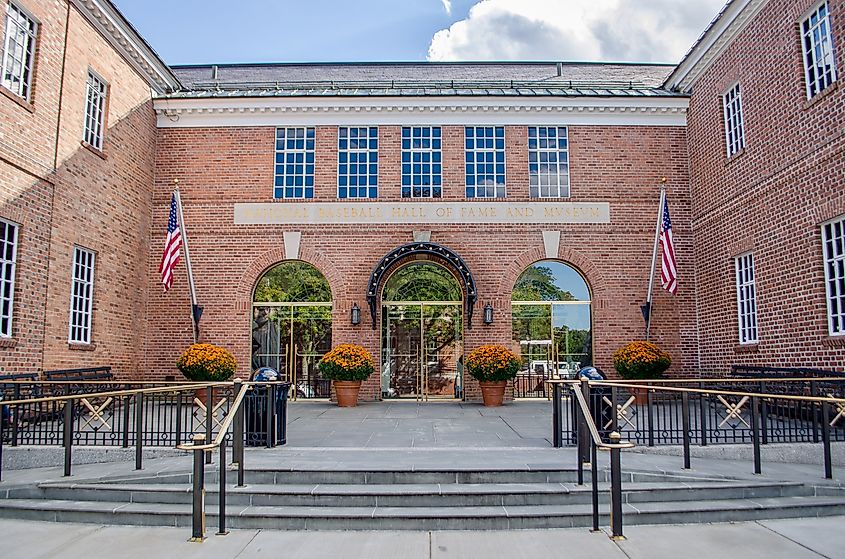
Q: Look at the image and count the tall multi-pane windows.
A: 13